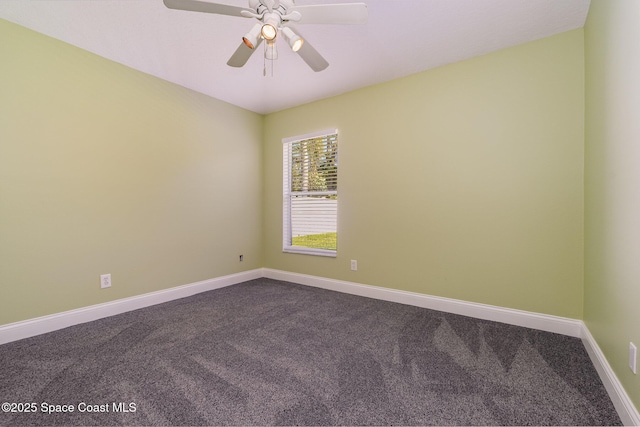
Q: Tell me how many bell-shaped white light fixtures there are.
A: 4